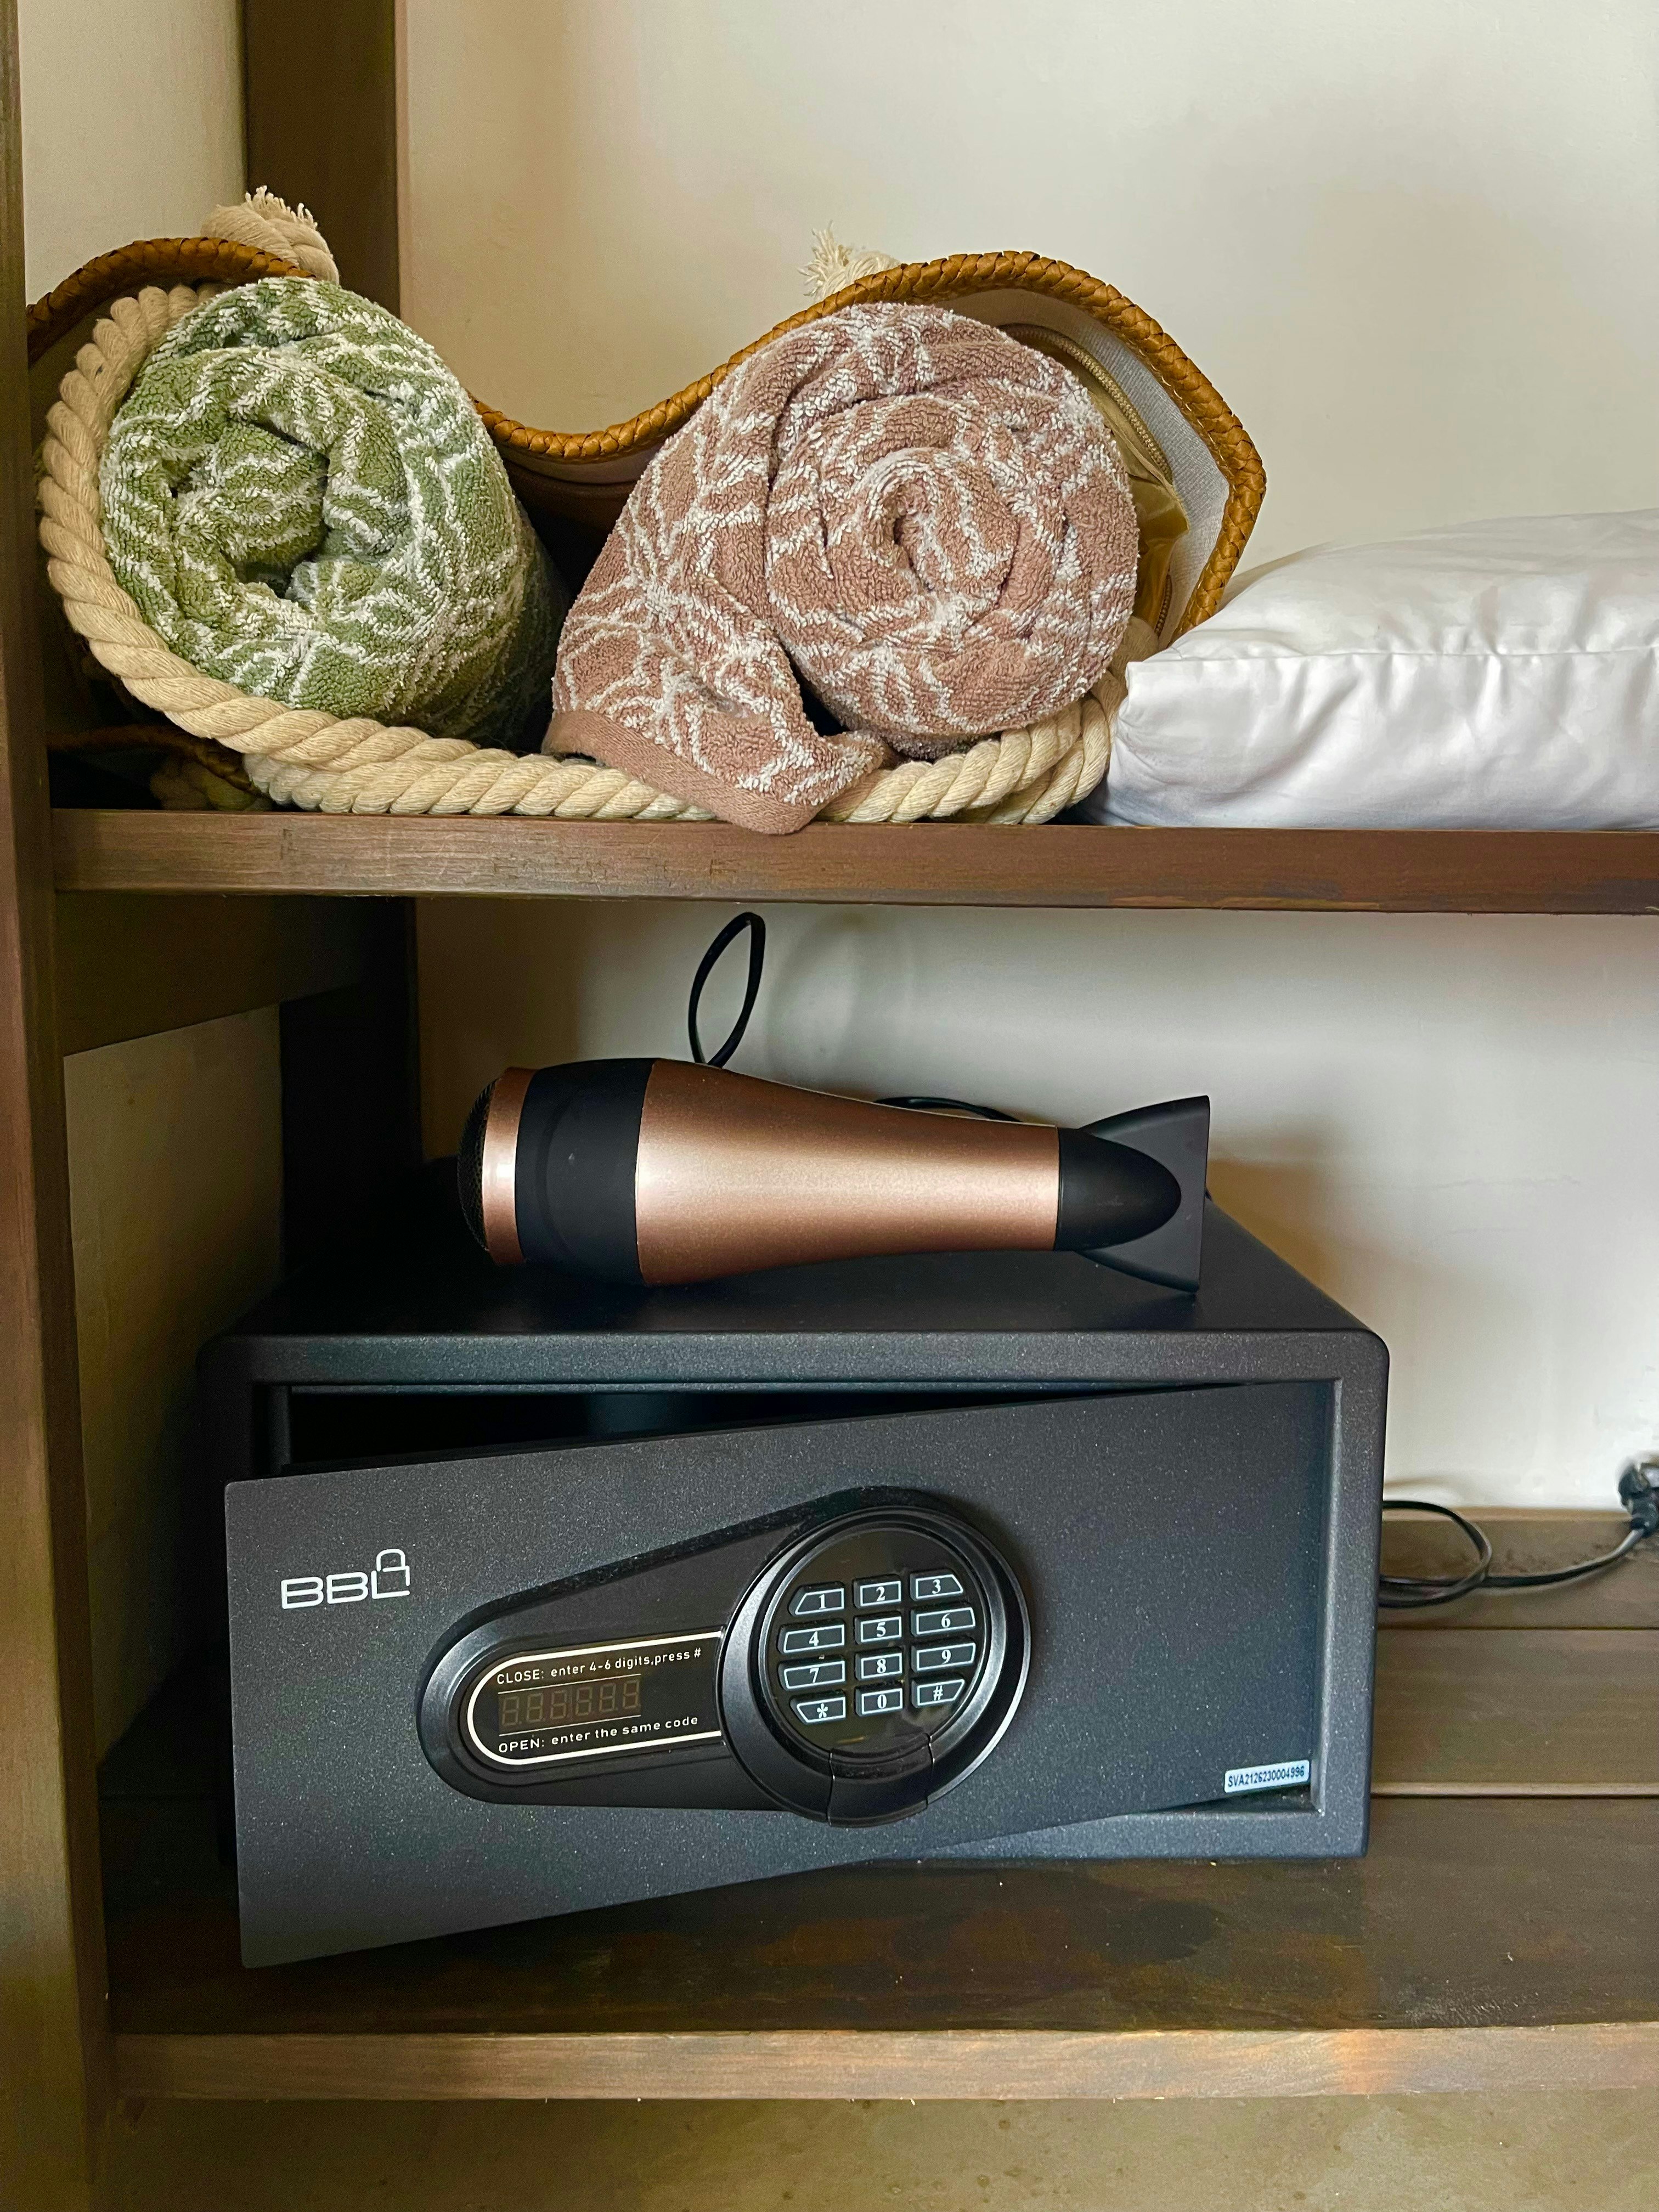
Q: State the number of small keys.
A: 12